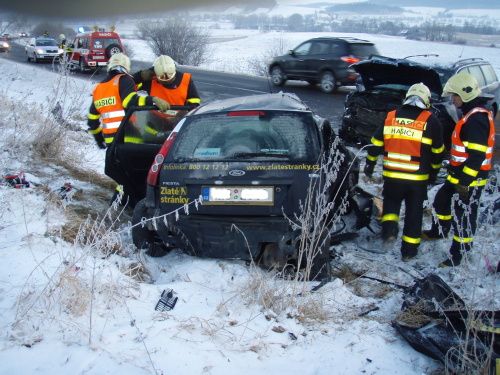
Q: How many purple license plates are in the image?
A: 0